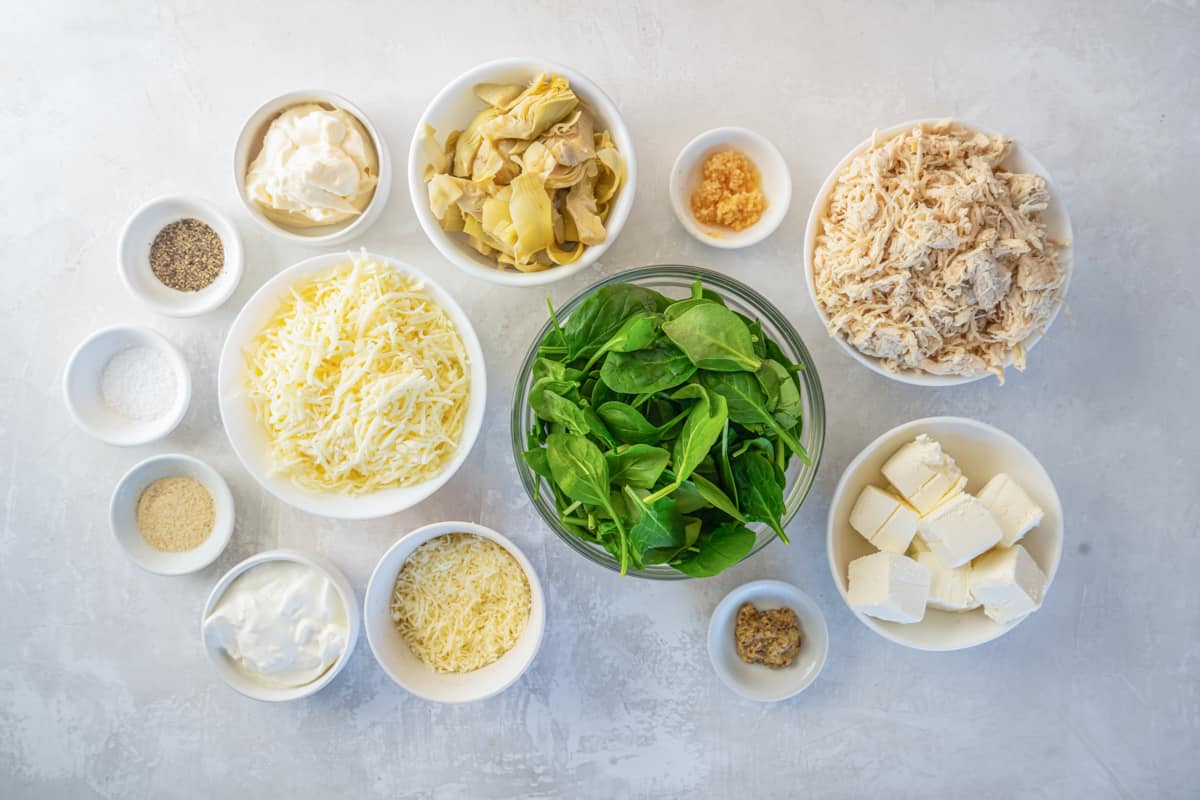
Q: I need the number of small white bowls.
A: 5